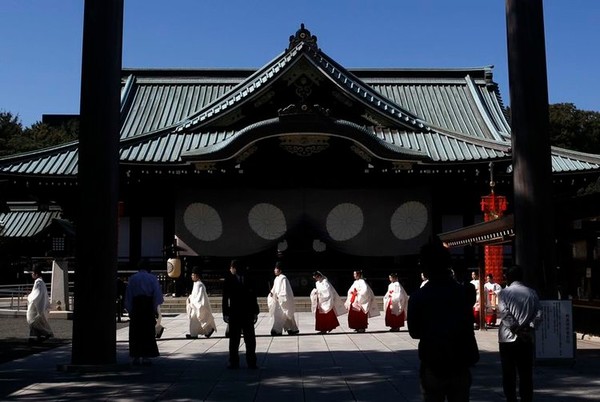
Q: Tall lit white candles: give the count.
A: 0